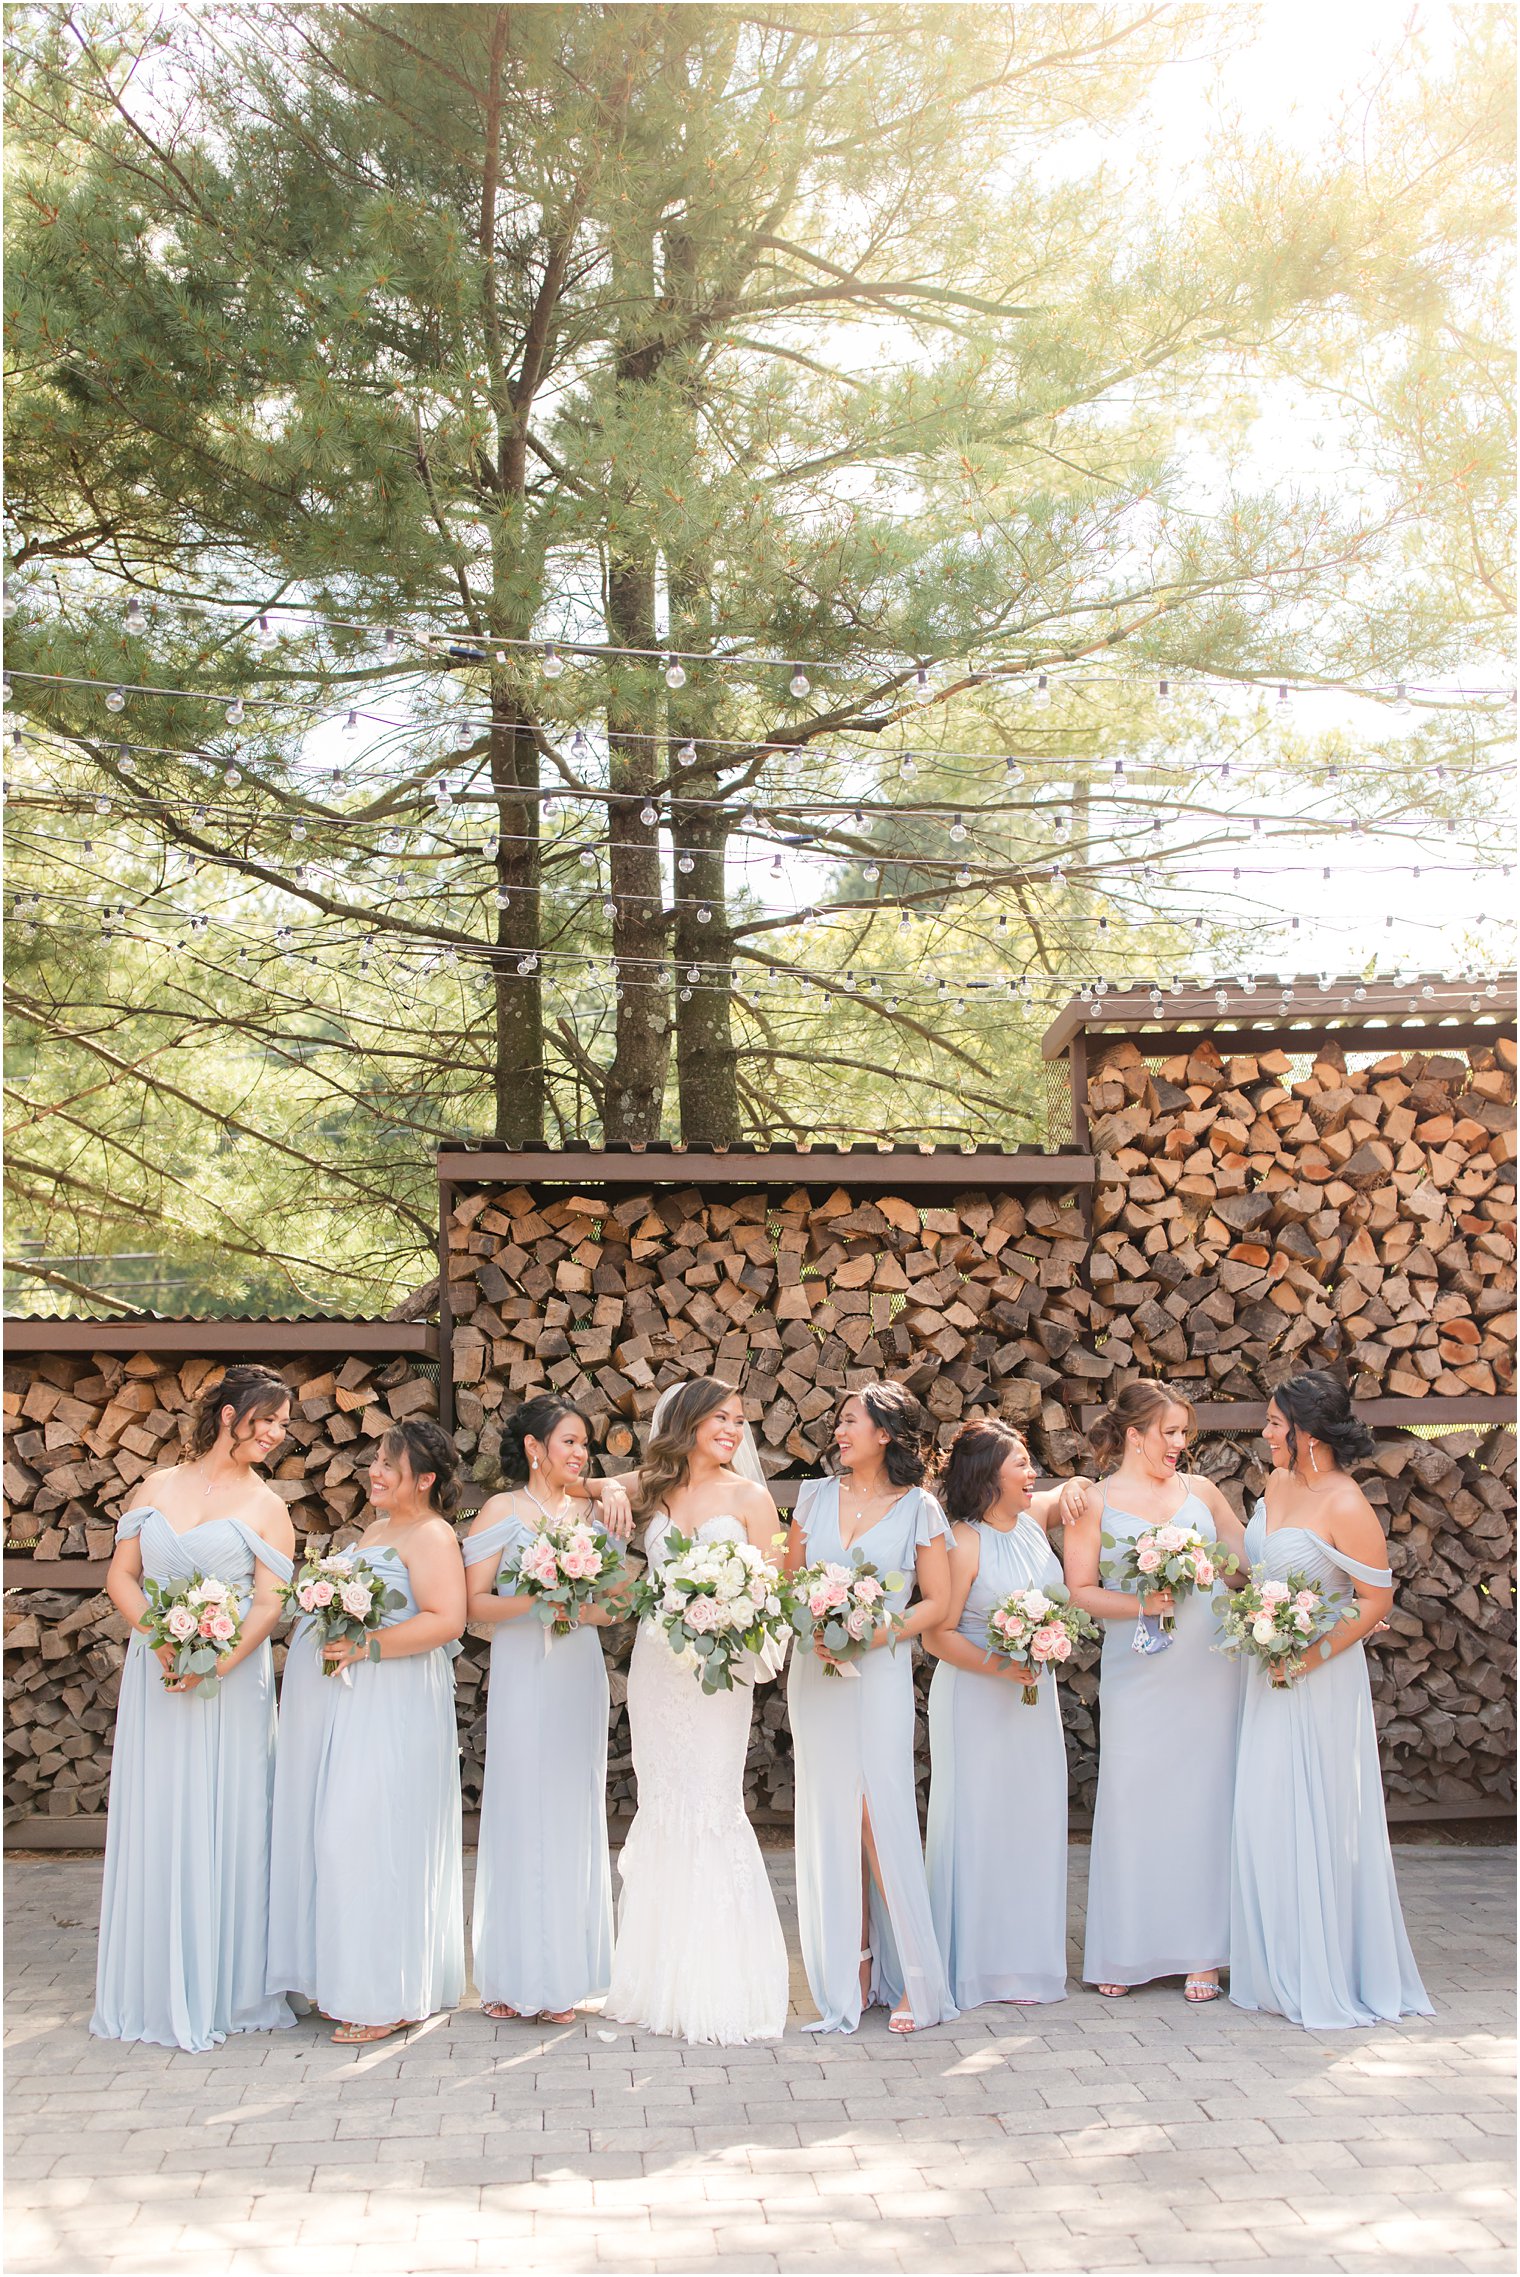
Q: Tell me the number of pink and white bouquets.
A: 7